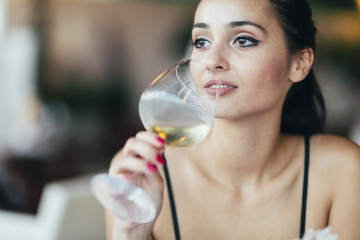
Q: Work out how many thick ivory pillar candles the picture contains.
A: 0